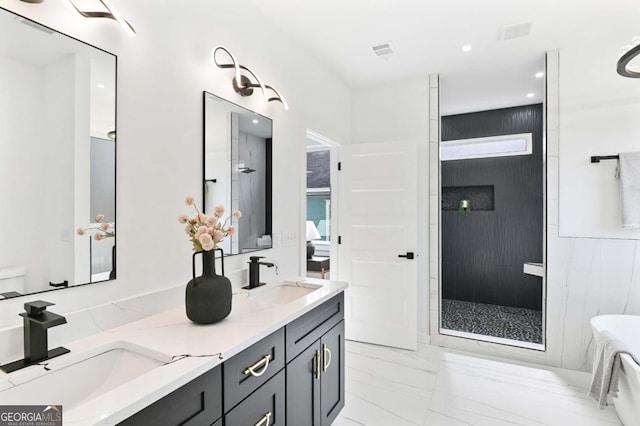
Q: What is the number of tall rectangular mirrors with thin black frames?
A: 2